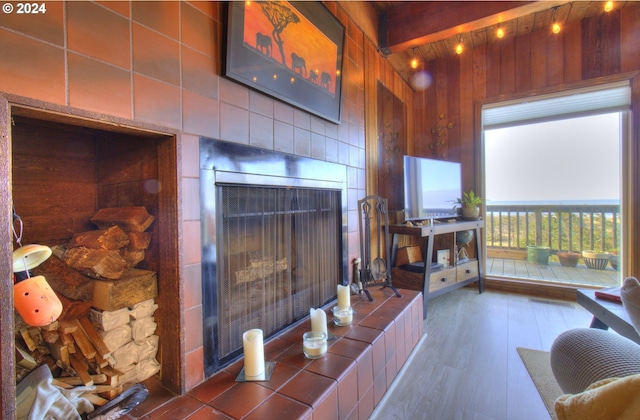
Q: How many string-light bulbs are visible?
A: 5